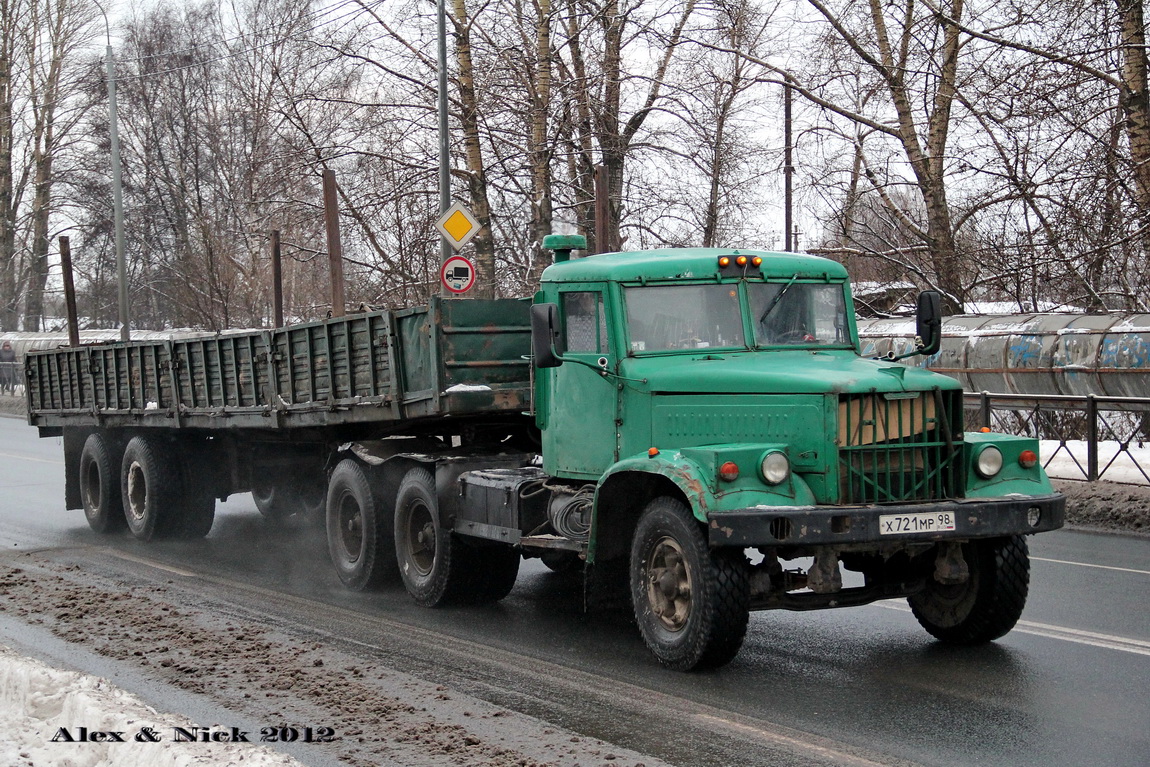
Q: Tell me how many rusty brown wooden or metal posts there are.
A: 4